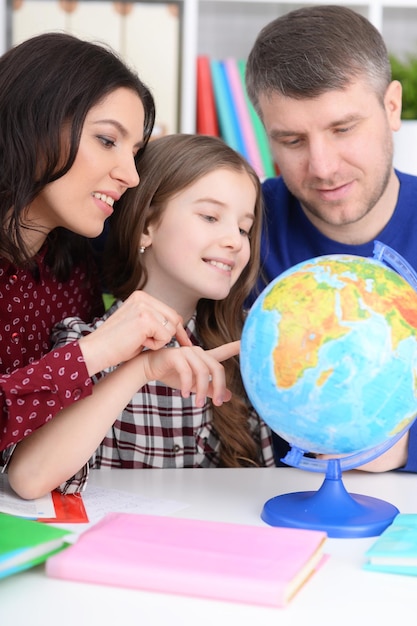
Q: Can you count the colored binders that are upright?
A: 5